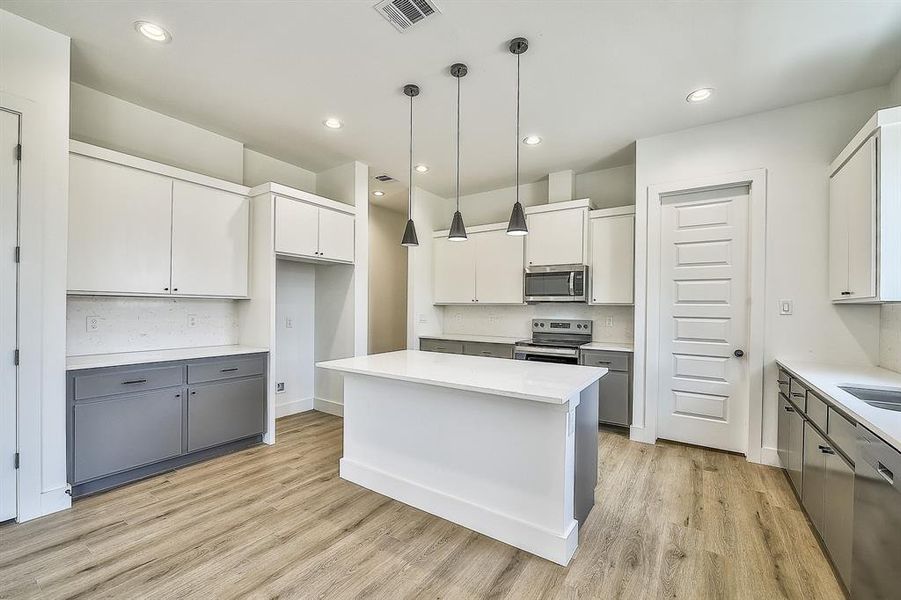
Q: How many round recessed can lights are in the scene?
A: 6